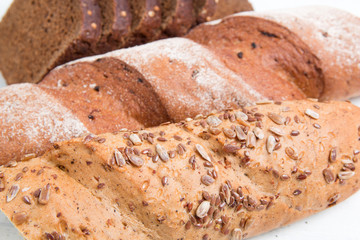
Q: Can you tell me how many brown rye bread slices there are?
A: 5